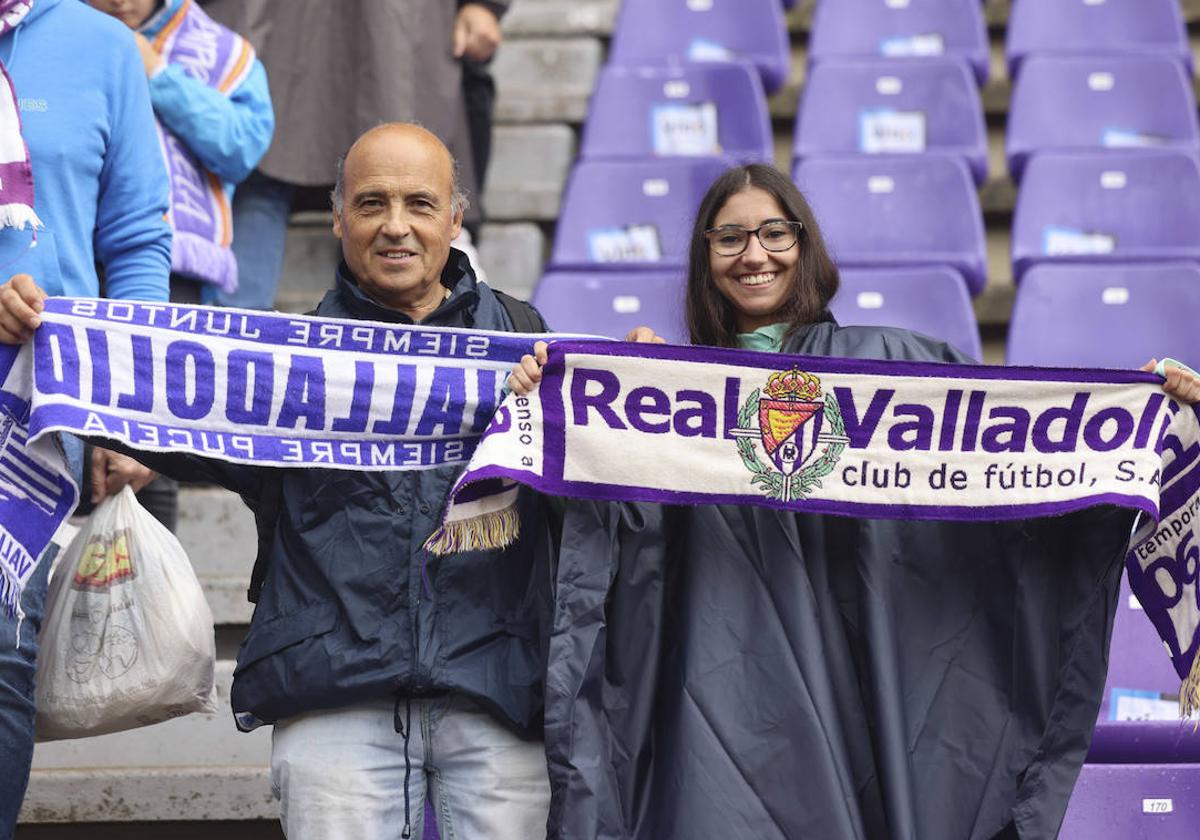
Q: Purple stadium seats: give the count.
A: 14